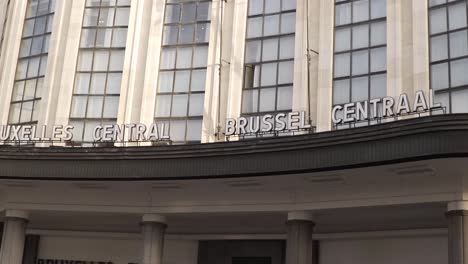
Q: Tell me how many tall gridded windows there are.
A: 6